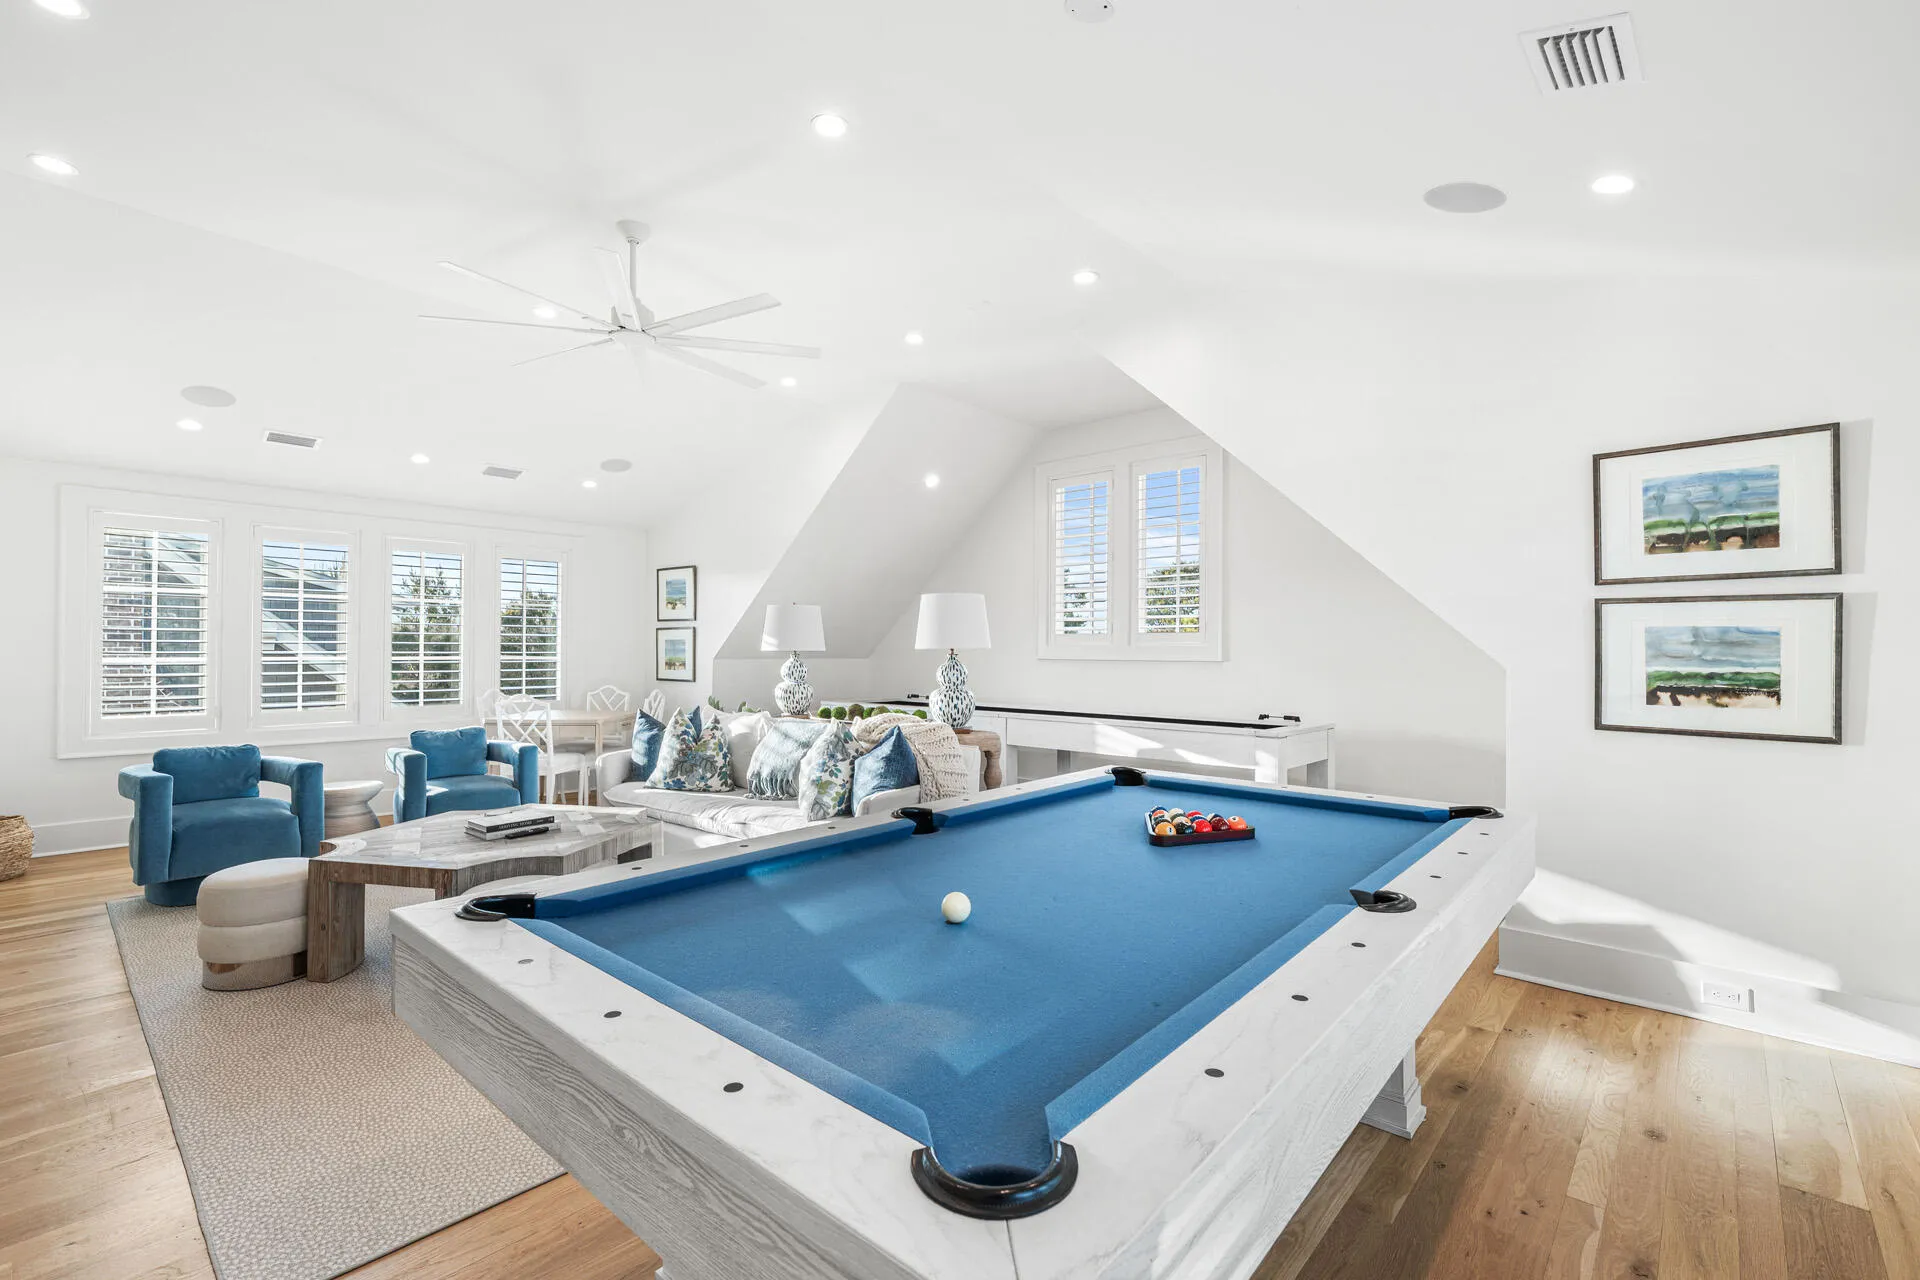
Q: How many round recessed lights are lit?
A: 12